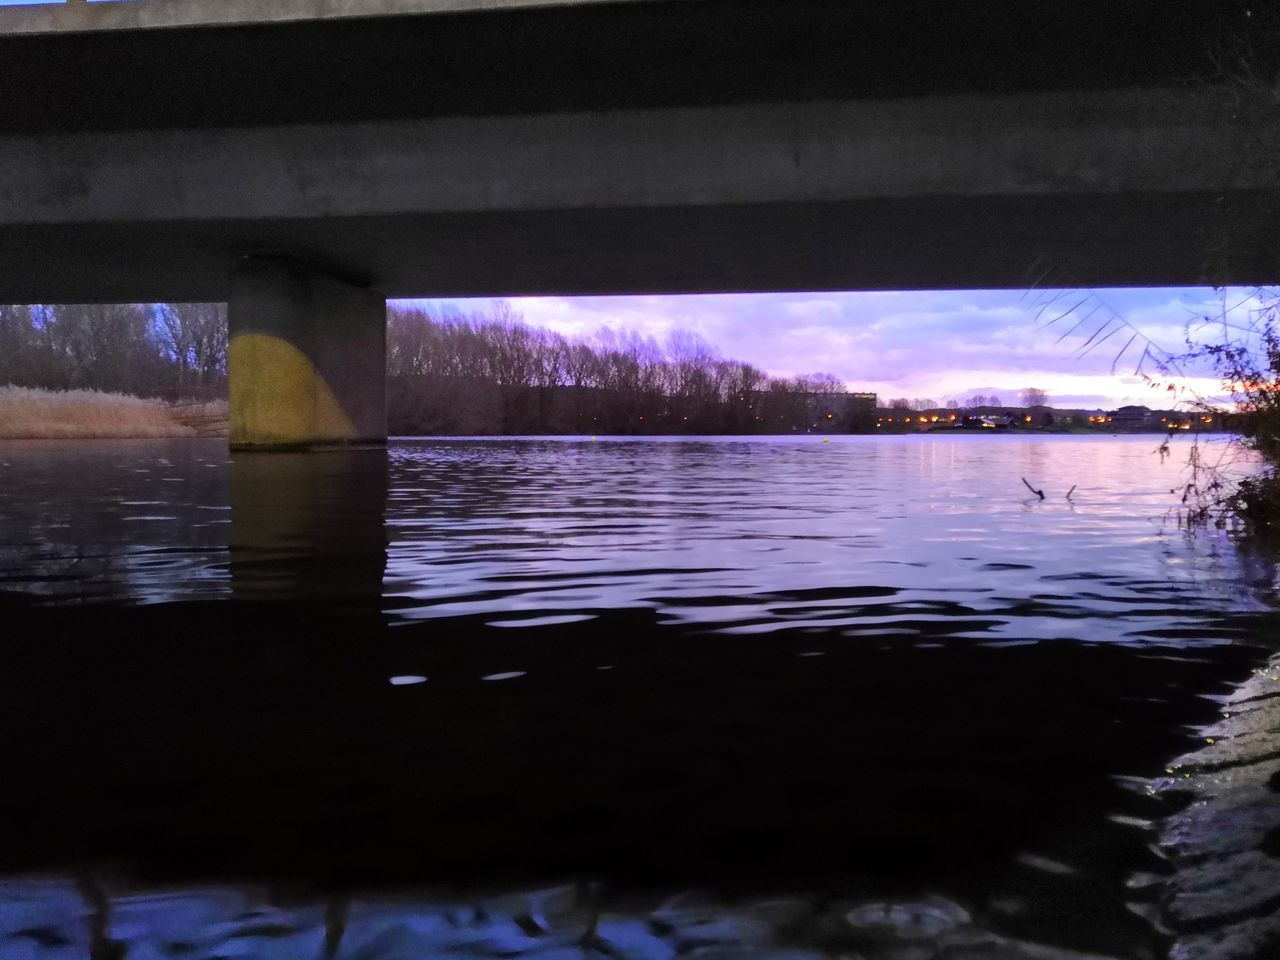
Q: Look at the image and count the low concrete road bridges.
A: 1